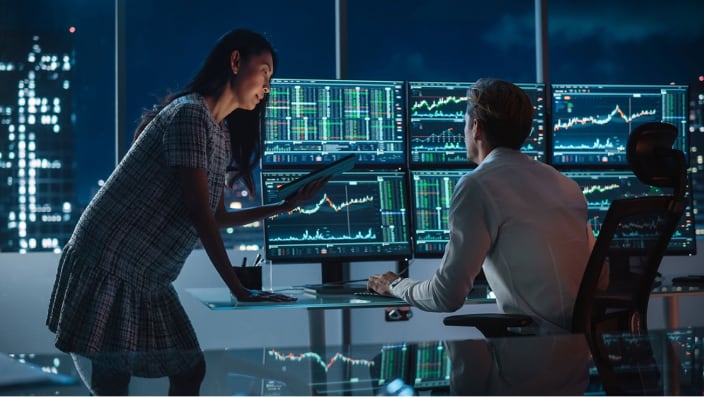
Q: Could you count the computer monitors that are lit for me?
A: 6